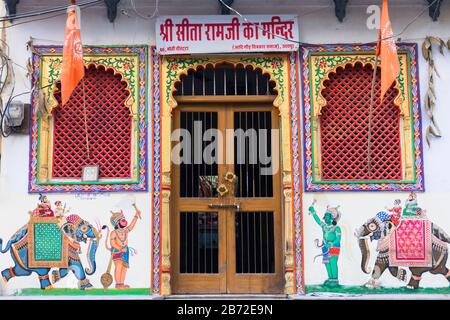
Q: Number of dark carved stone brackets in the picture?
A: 5